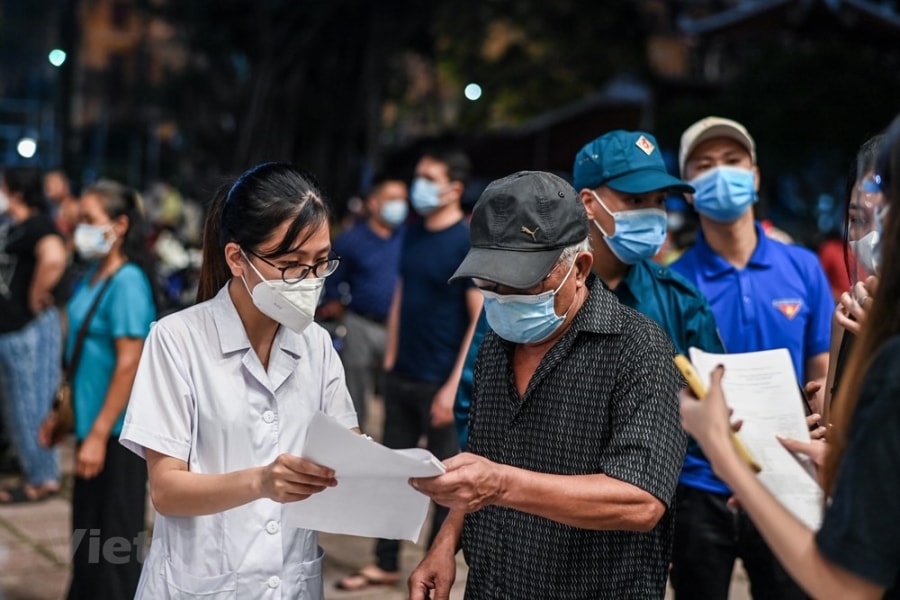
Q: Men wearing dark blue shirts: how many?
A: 2